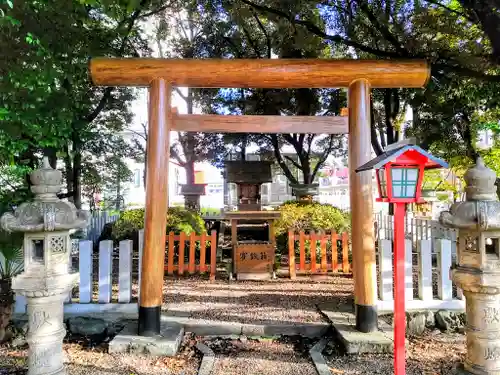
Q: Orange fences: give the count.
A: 2